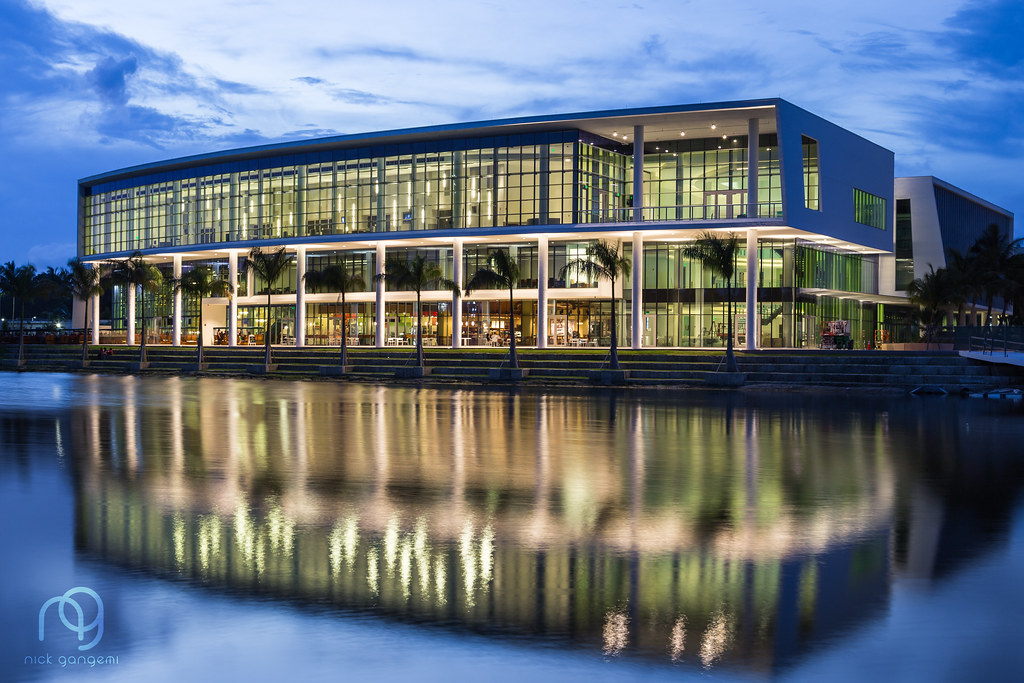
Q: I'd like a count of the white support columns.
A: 12